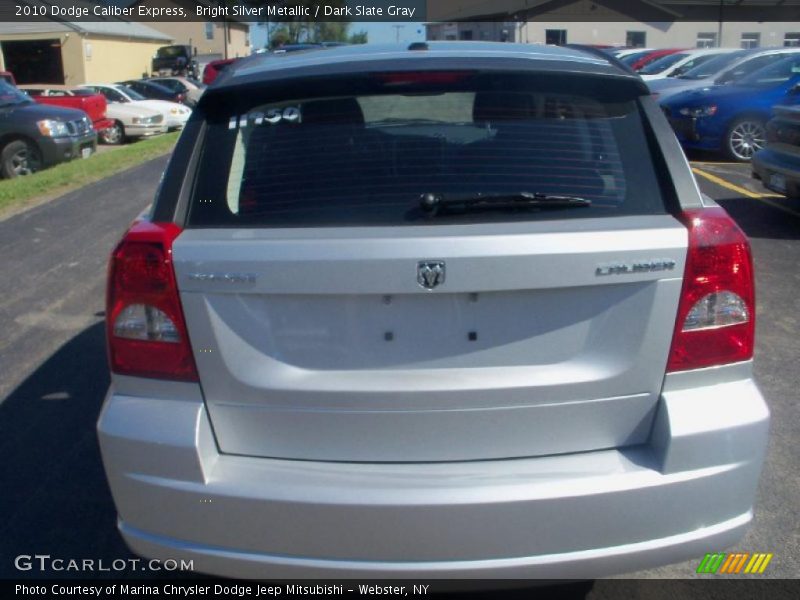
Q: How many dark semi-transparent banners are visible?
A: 2